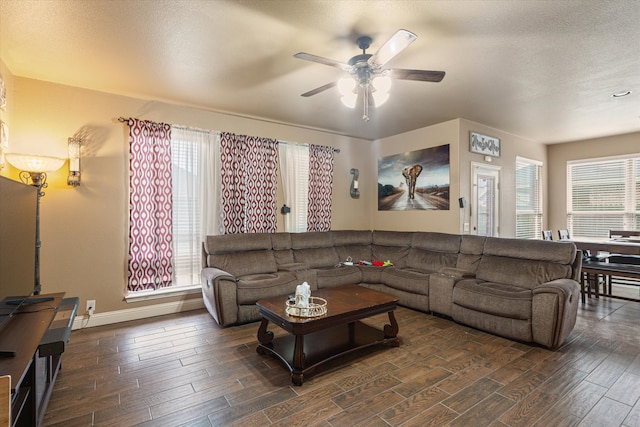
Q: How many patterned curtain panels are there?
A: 4